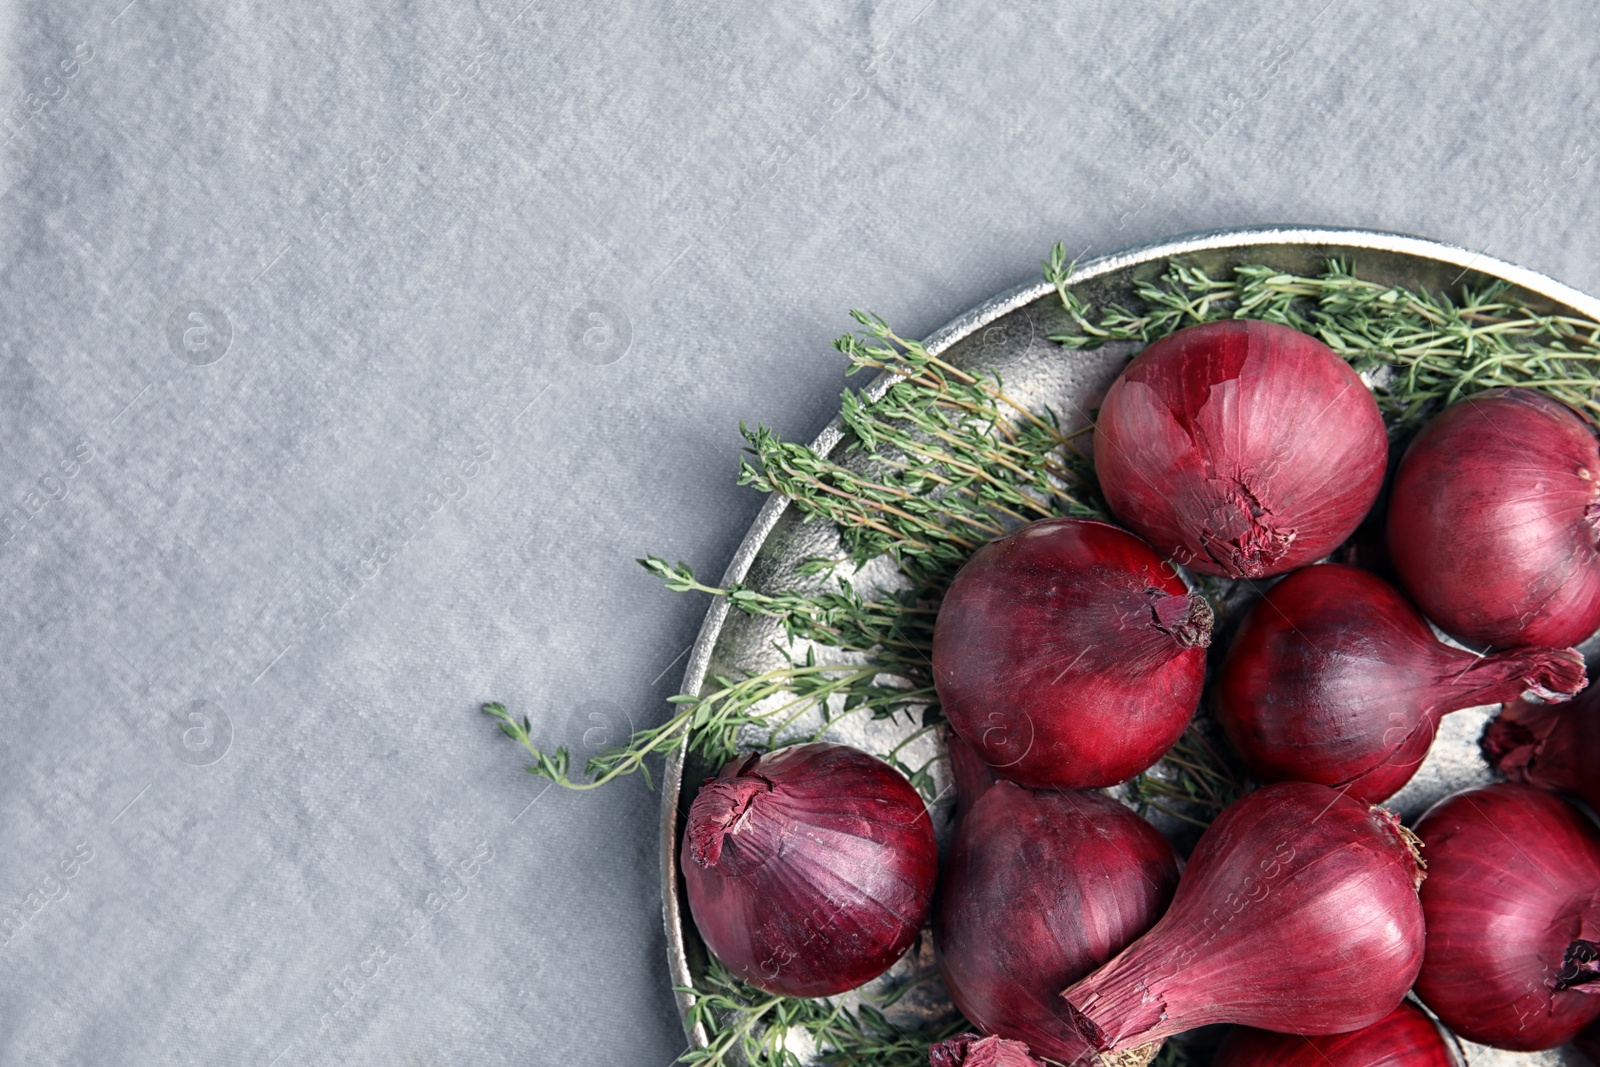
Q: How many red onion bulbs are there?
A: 11